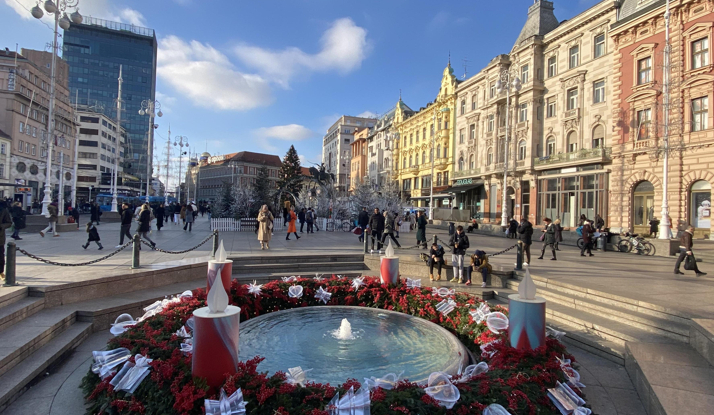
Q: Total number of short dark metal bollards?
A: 6